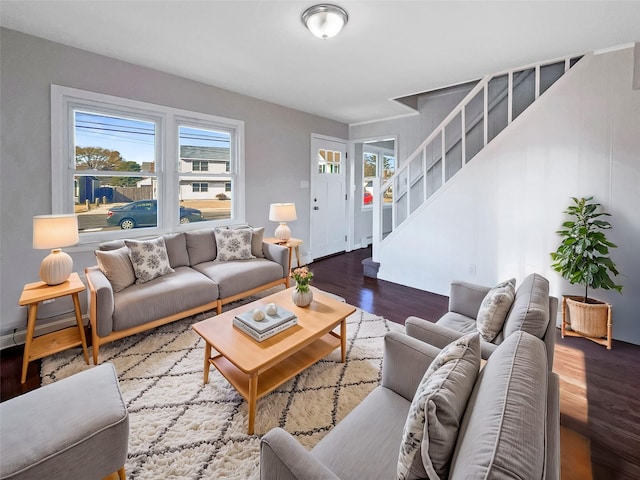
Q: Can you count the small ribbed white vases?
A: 1